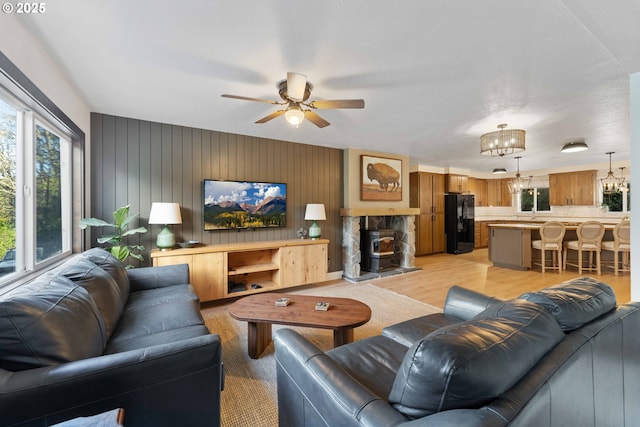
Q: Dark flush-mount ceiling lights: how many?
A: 2